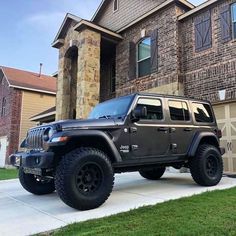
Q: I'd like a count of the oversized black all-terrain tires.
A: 4